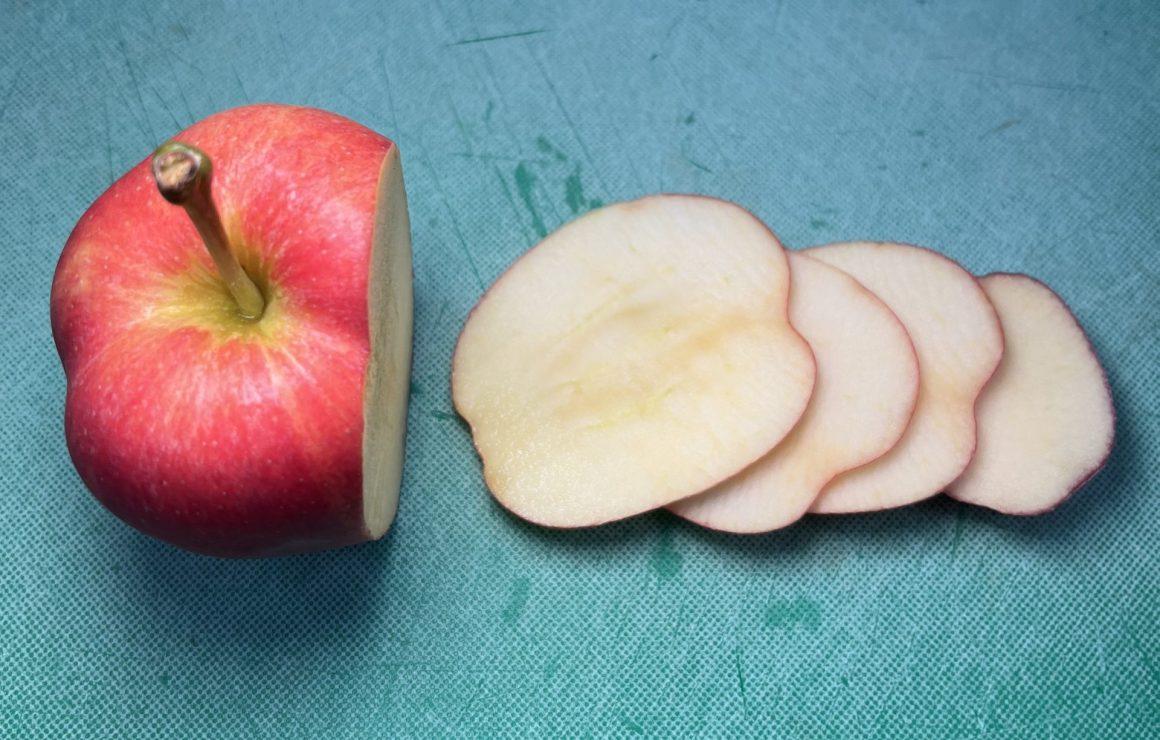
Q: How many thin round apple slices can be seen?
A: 4